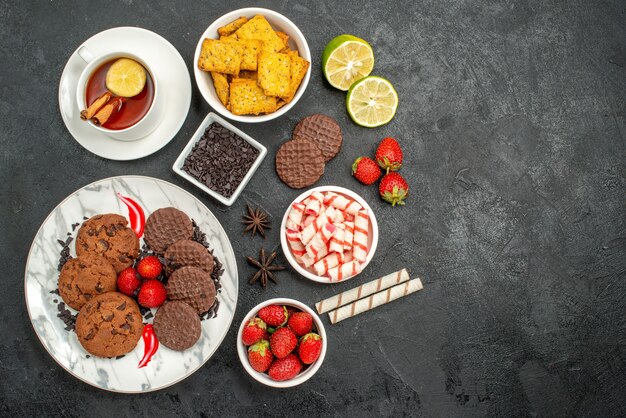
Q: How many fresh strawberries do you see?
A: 13